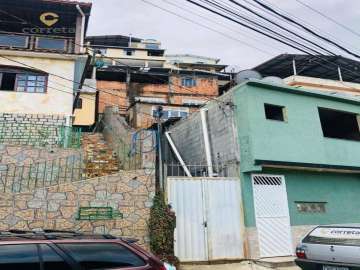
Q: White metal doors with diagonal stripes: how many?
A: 1